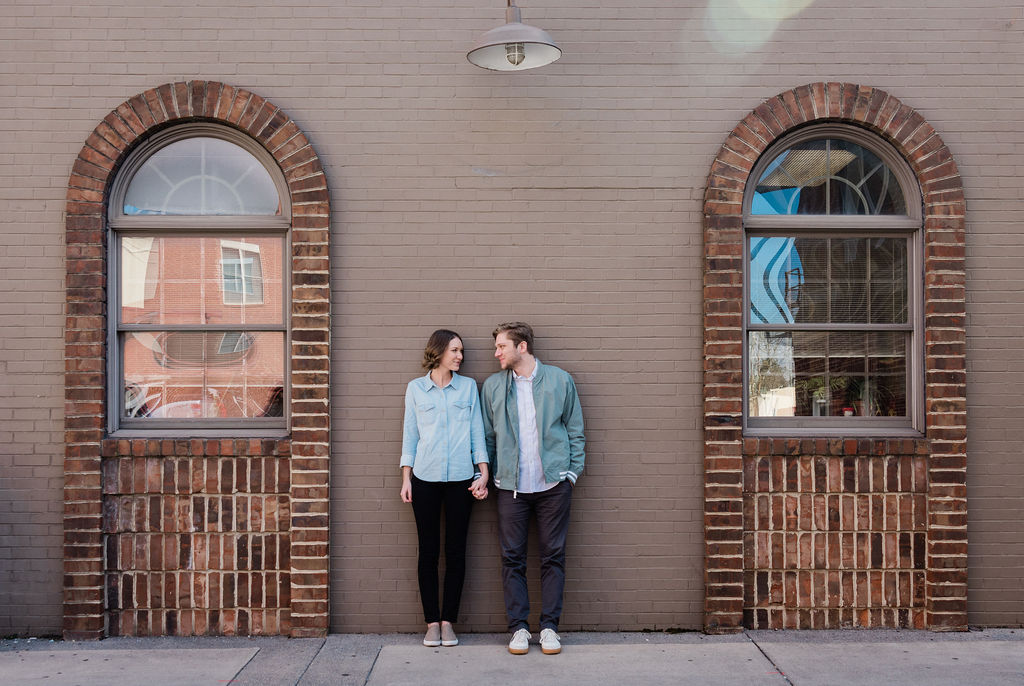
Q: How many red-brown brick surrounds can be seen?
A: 2